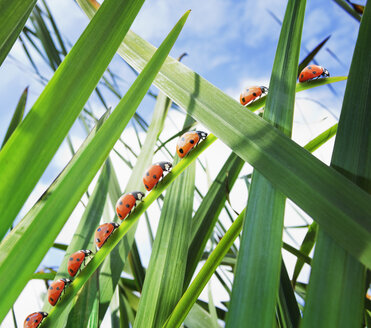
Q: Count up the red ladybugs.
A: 9